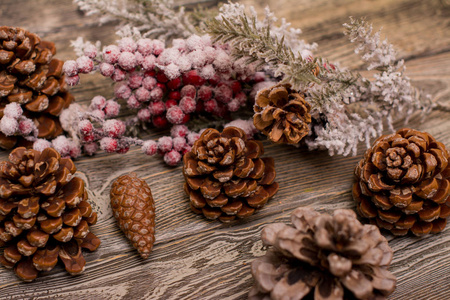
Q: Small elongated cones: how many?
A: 1